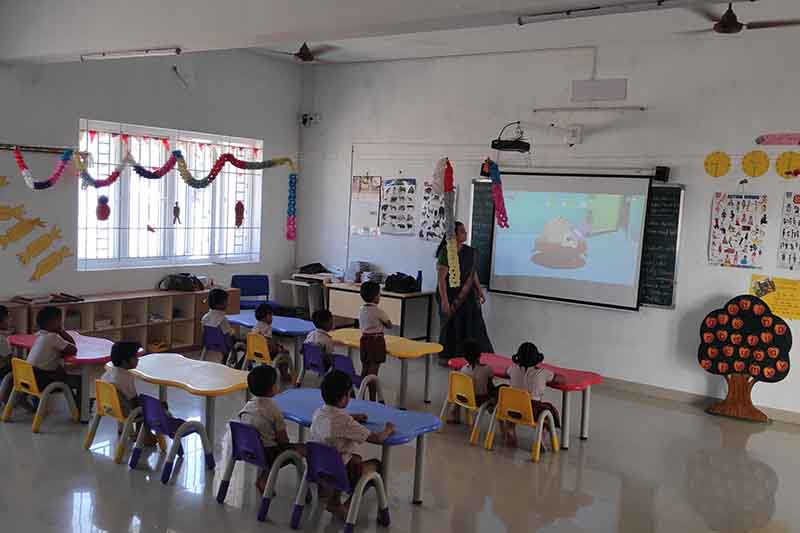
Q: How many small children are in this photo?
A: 11